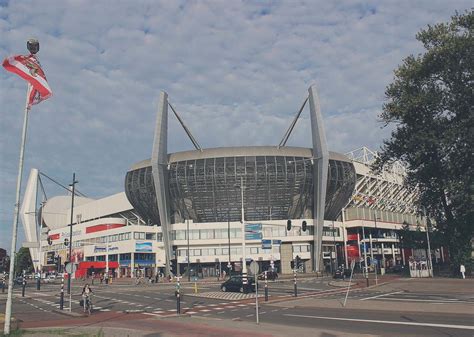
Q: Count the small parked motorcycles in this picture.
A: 0